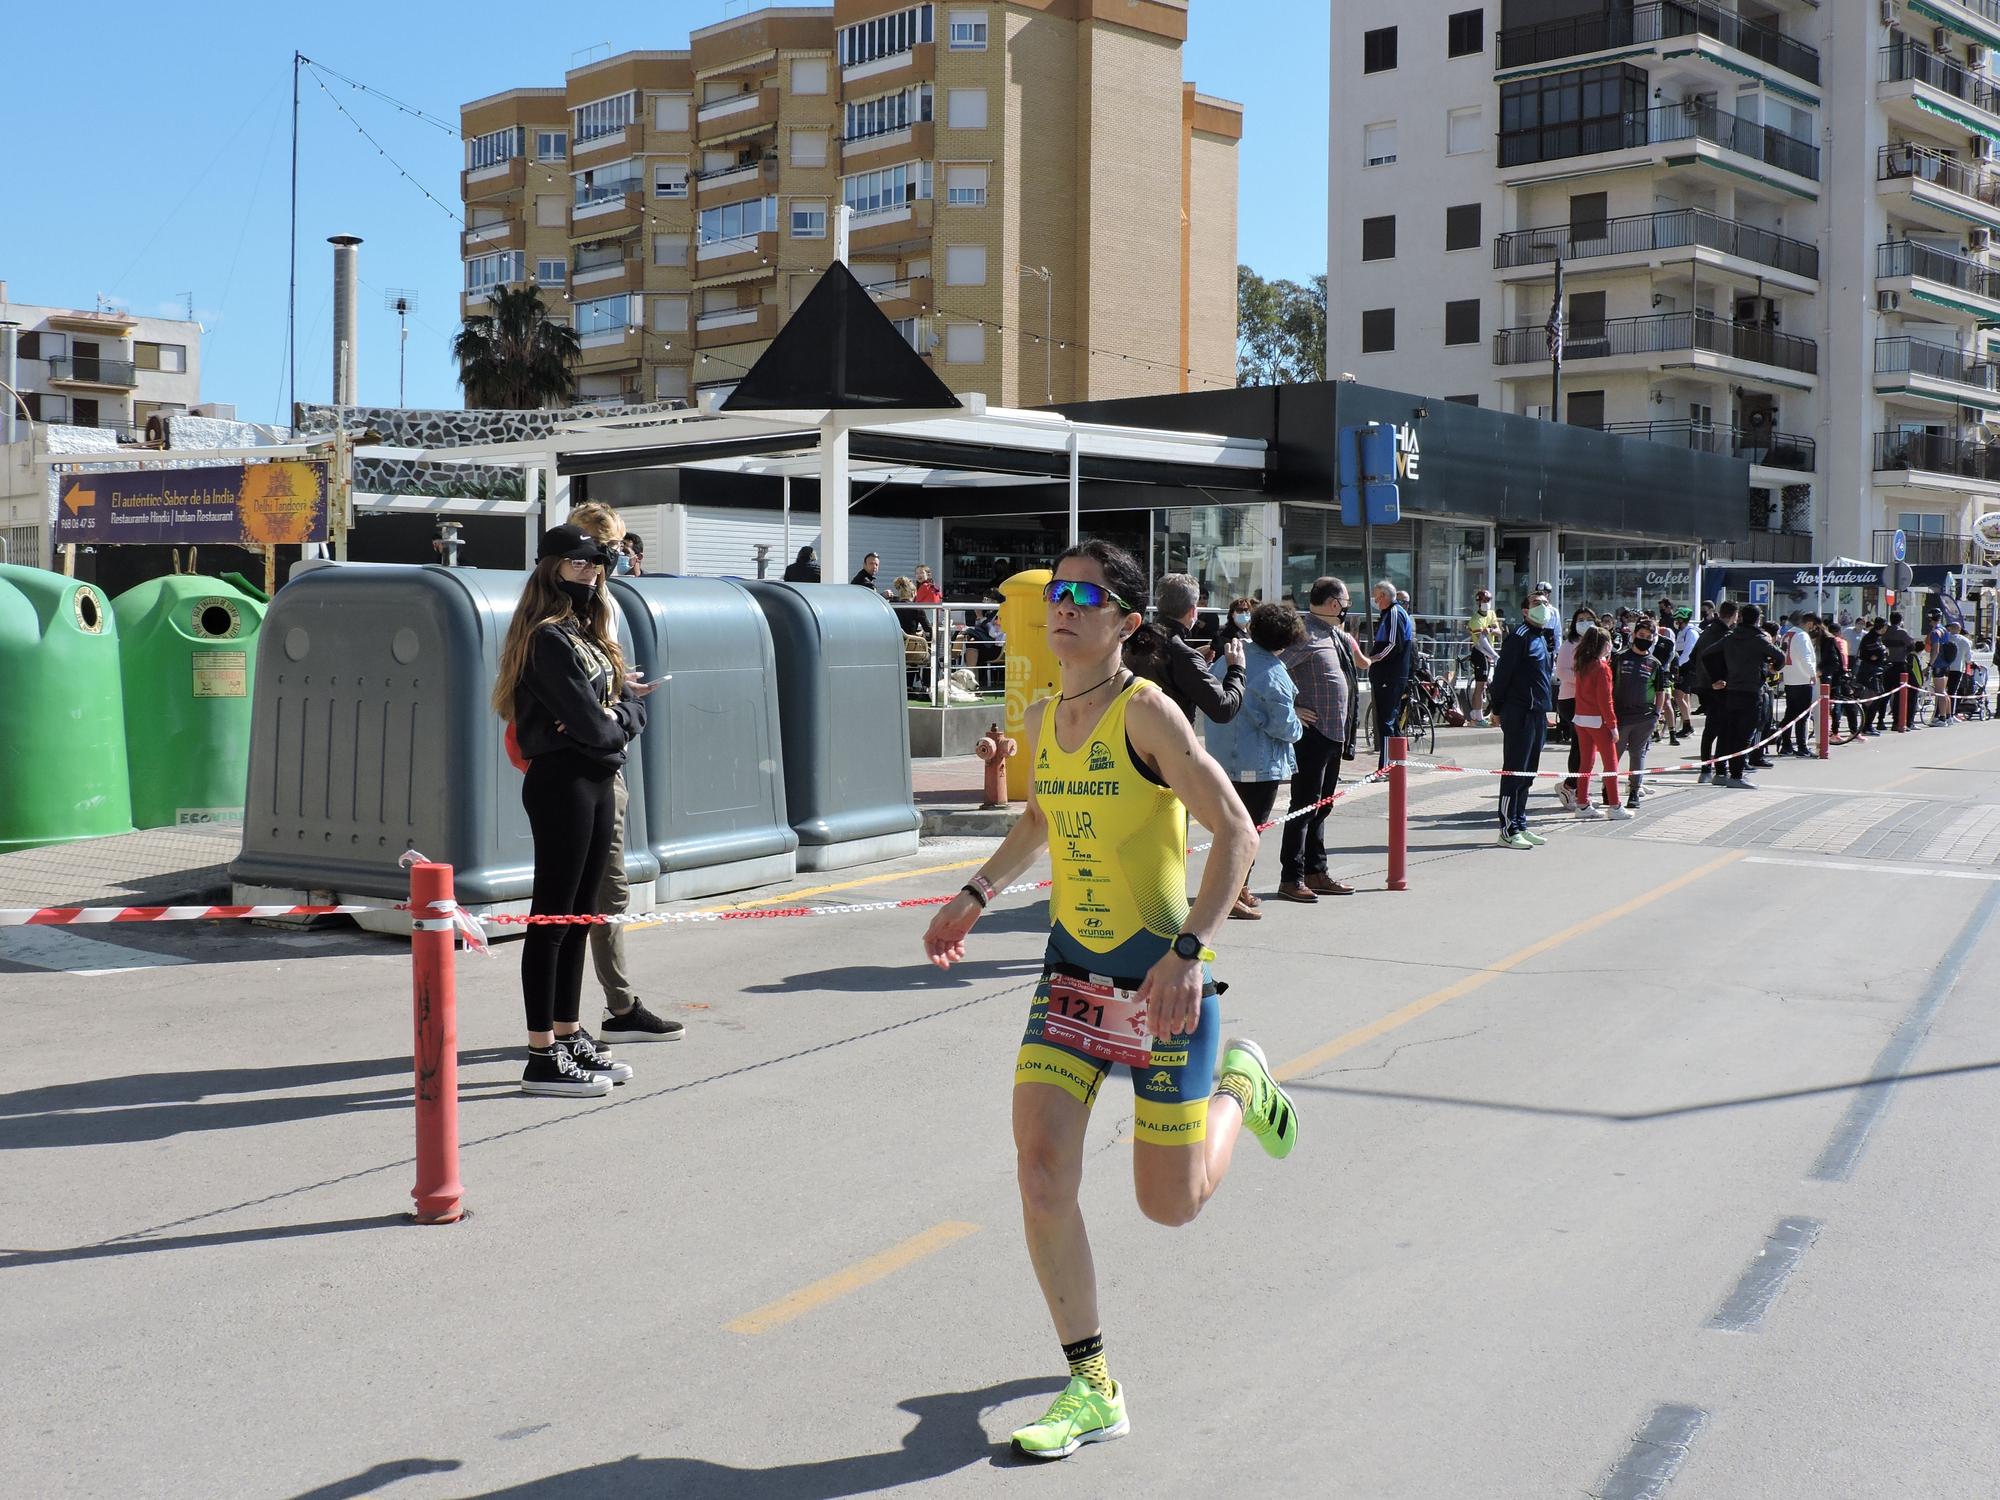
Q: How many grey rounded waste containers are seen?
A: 3